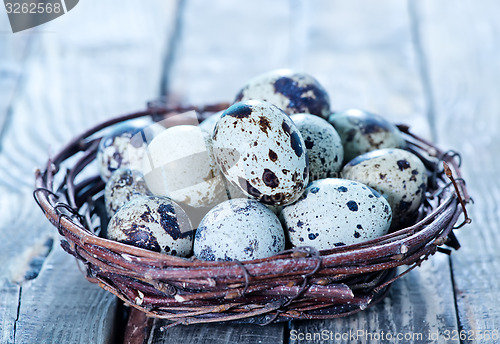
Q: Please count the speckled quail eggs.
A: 12